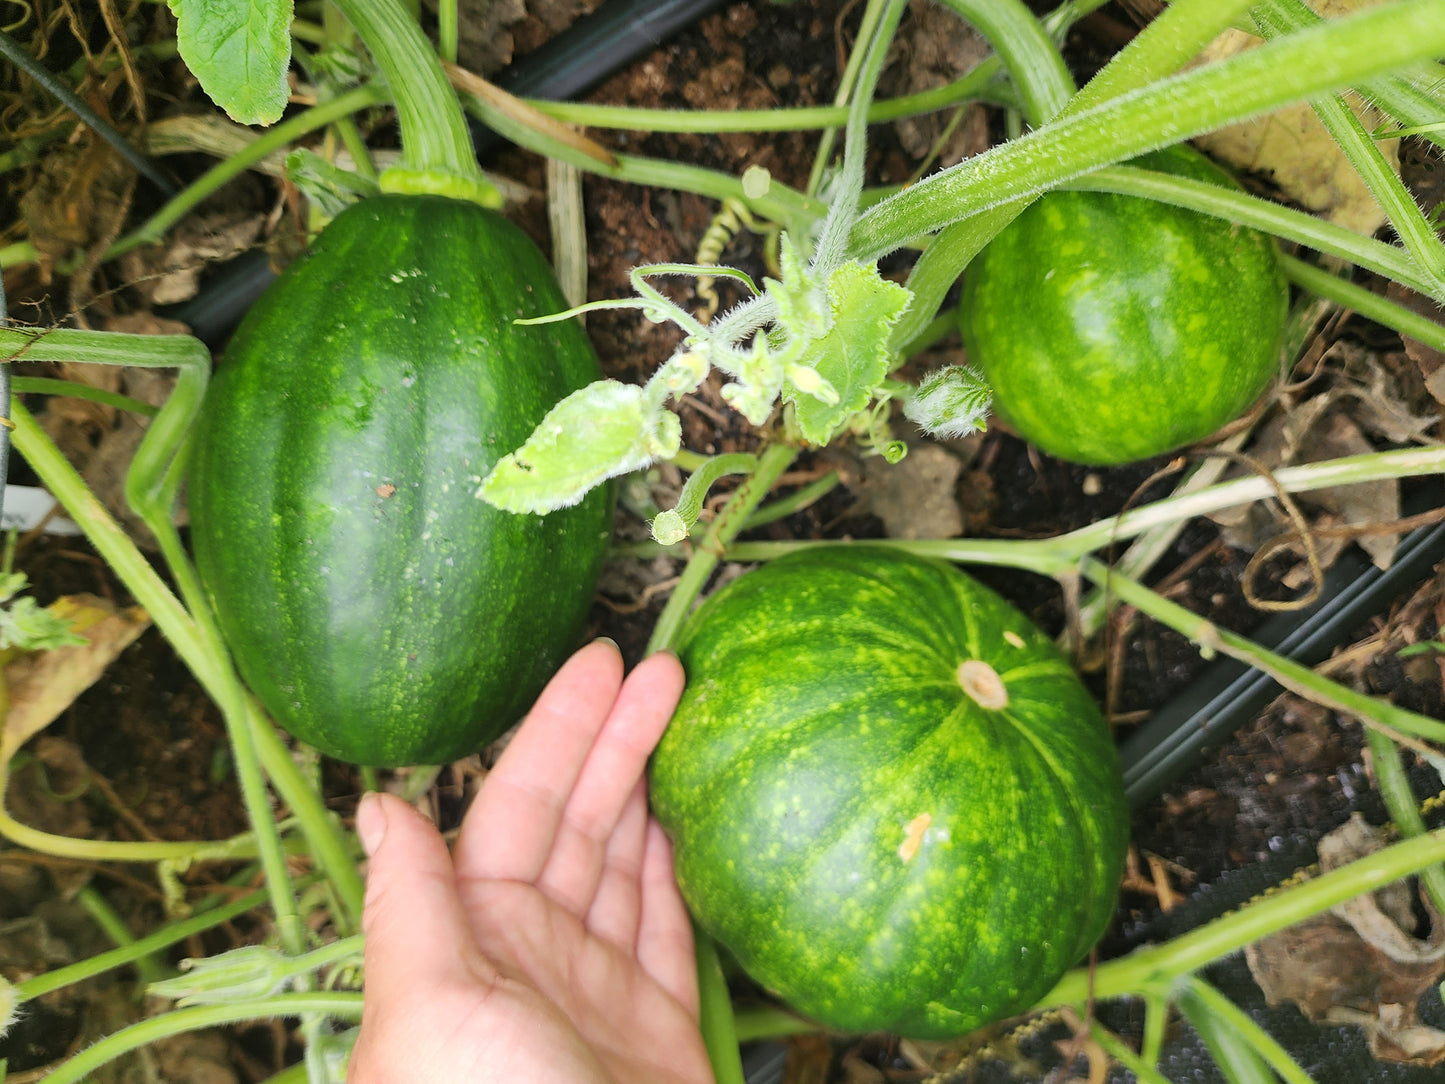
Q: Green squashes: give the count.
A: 3